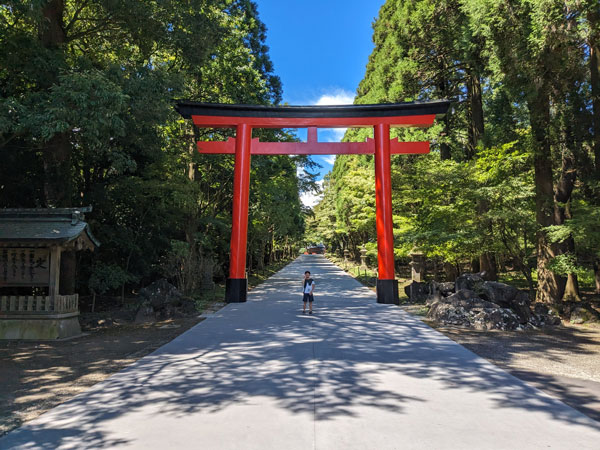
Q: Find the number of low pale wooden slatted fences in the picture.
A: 1